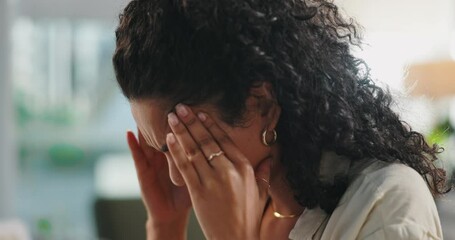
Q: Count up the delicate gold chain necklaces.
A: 1